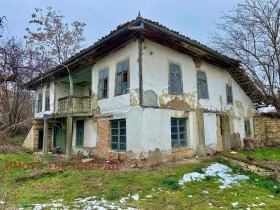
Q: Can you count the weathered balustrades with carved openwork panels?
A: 1